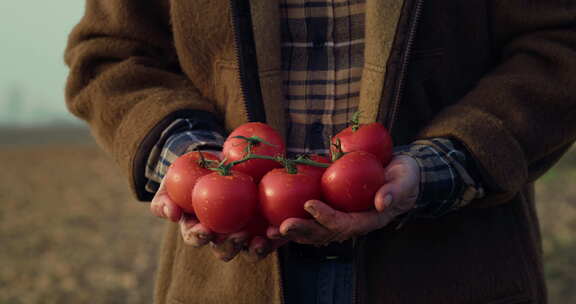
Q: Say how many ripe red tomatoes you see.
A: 7